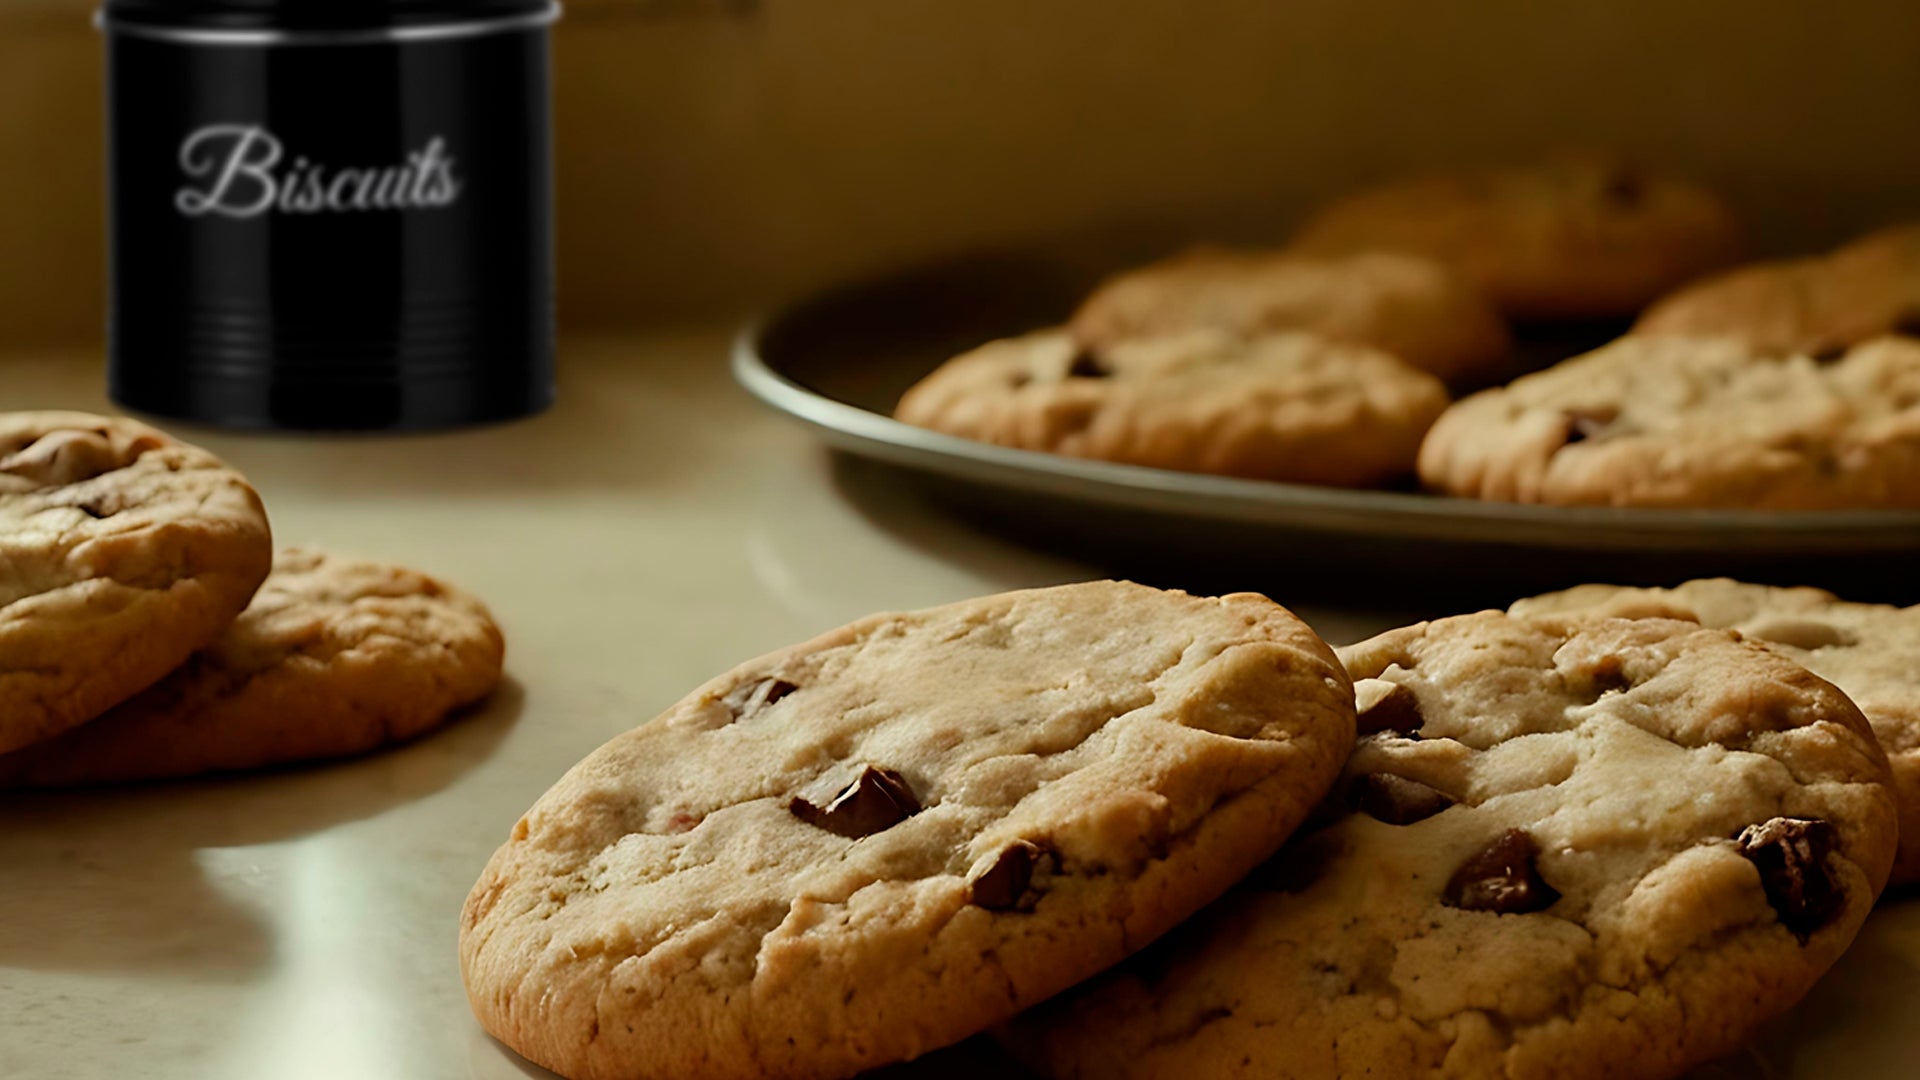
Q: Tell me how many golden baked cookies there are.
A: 10